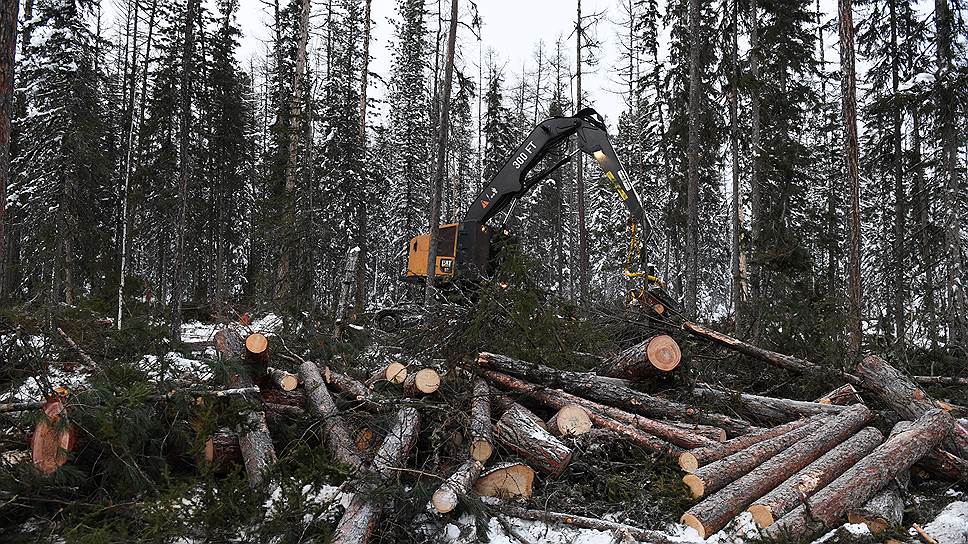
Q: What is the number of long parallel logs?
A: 5